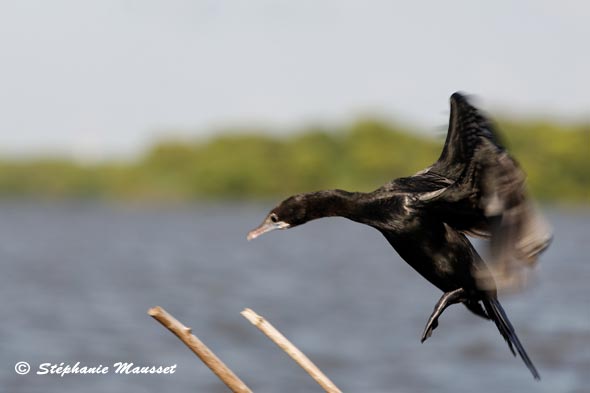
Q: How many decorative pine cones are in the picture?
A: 0